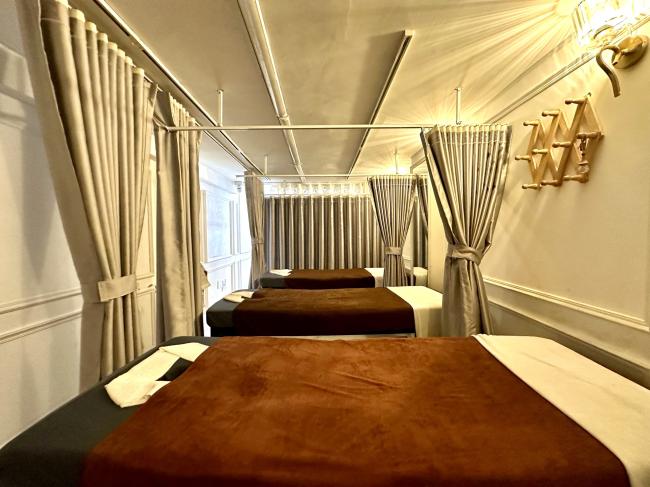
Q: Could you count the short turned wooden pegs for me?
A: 10